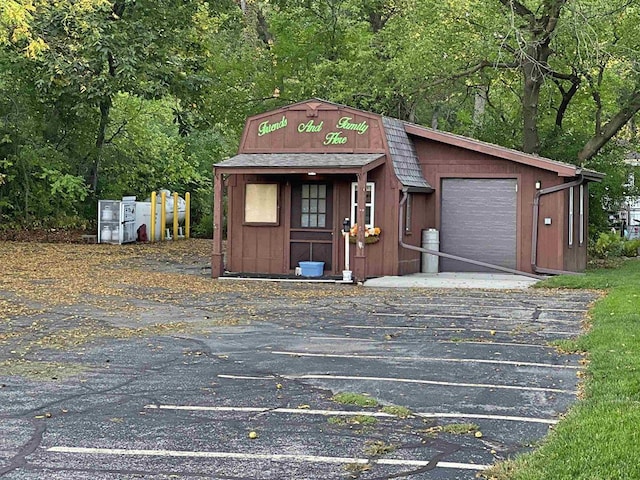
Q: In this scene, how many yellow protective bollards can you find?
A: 4